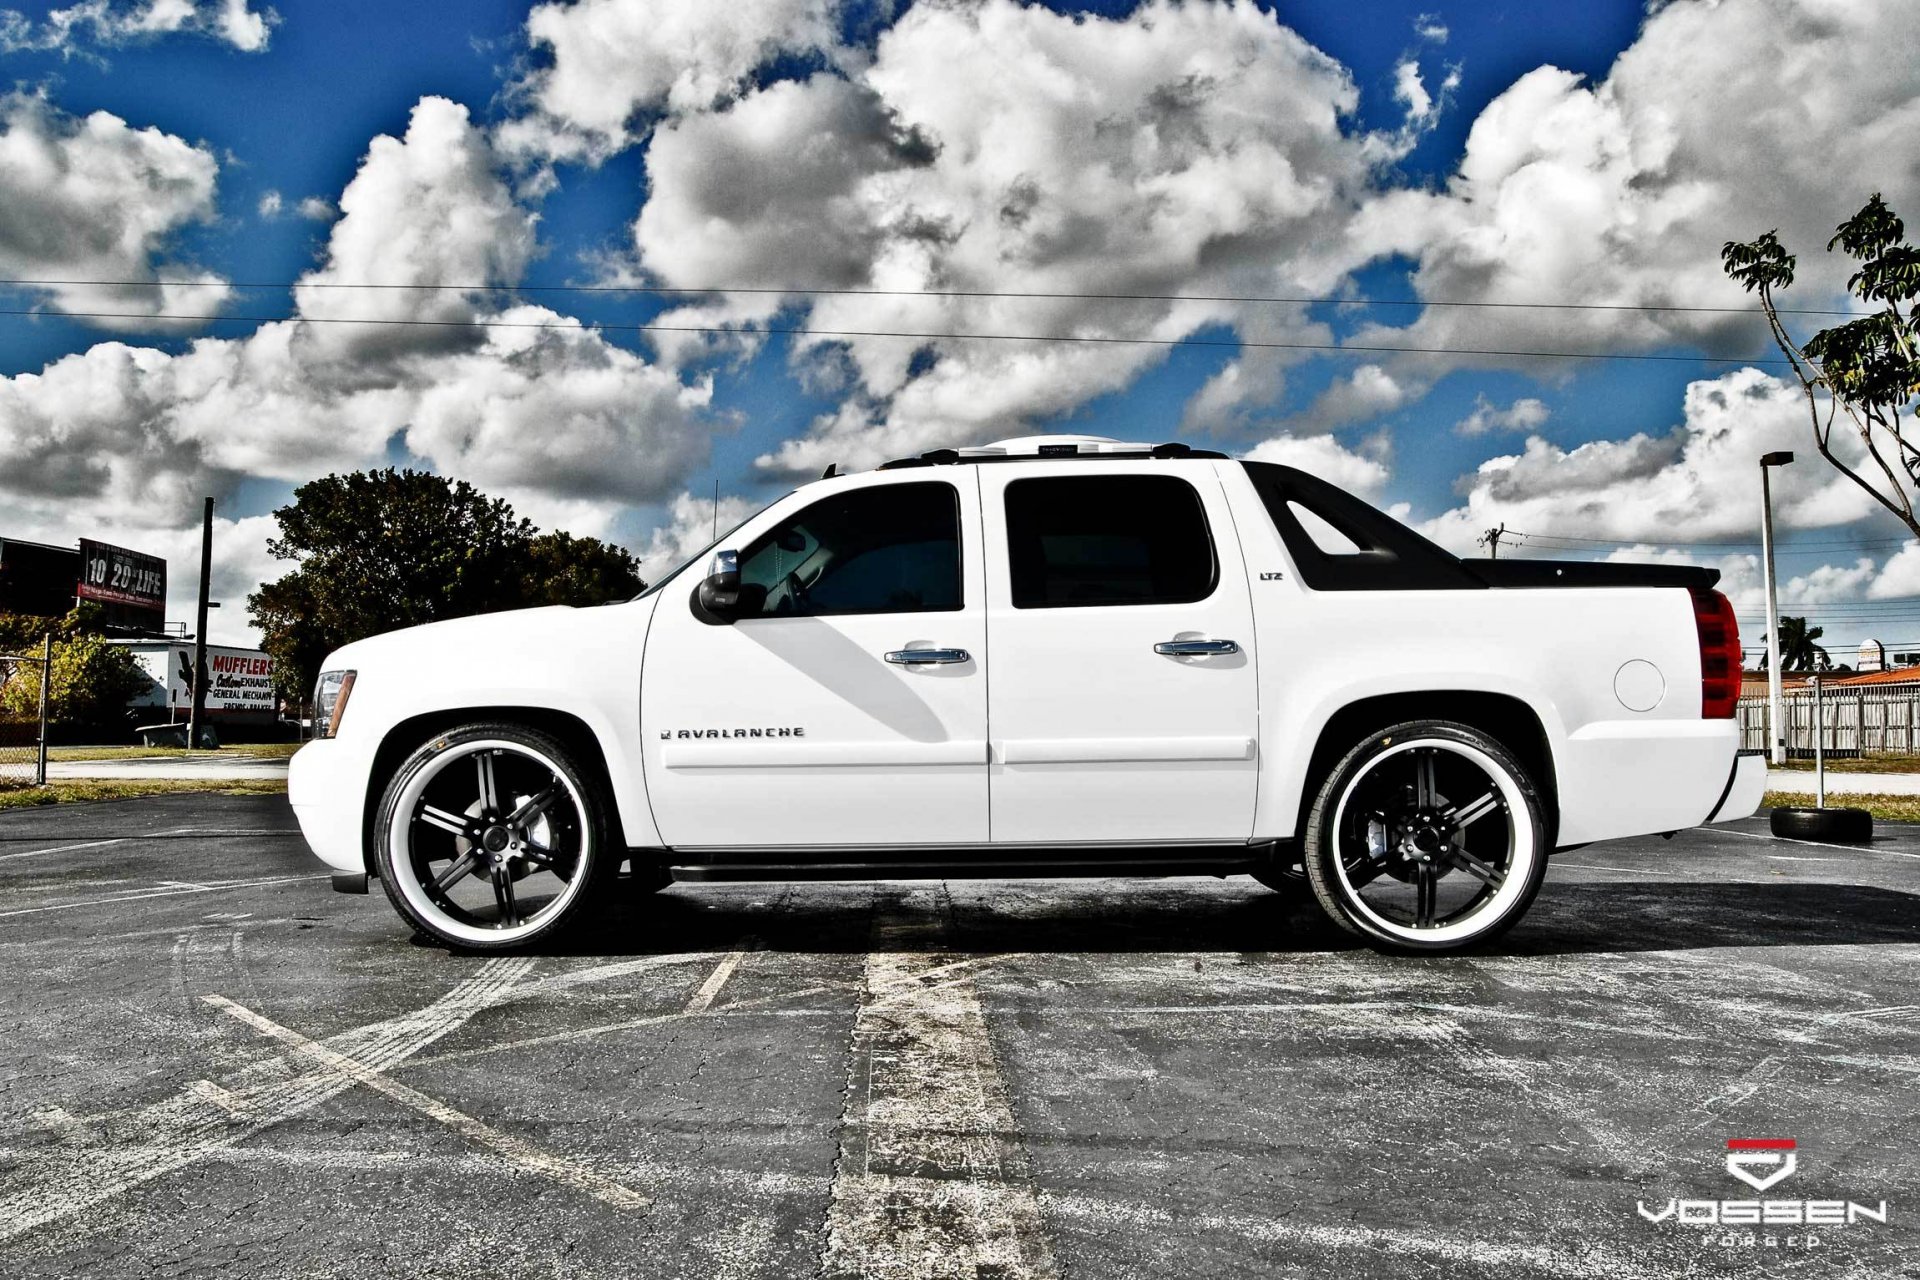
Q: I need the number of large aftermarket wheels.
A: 2